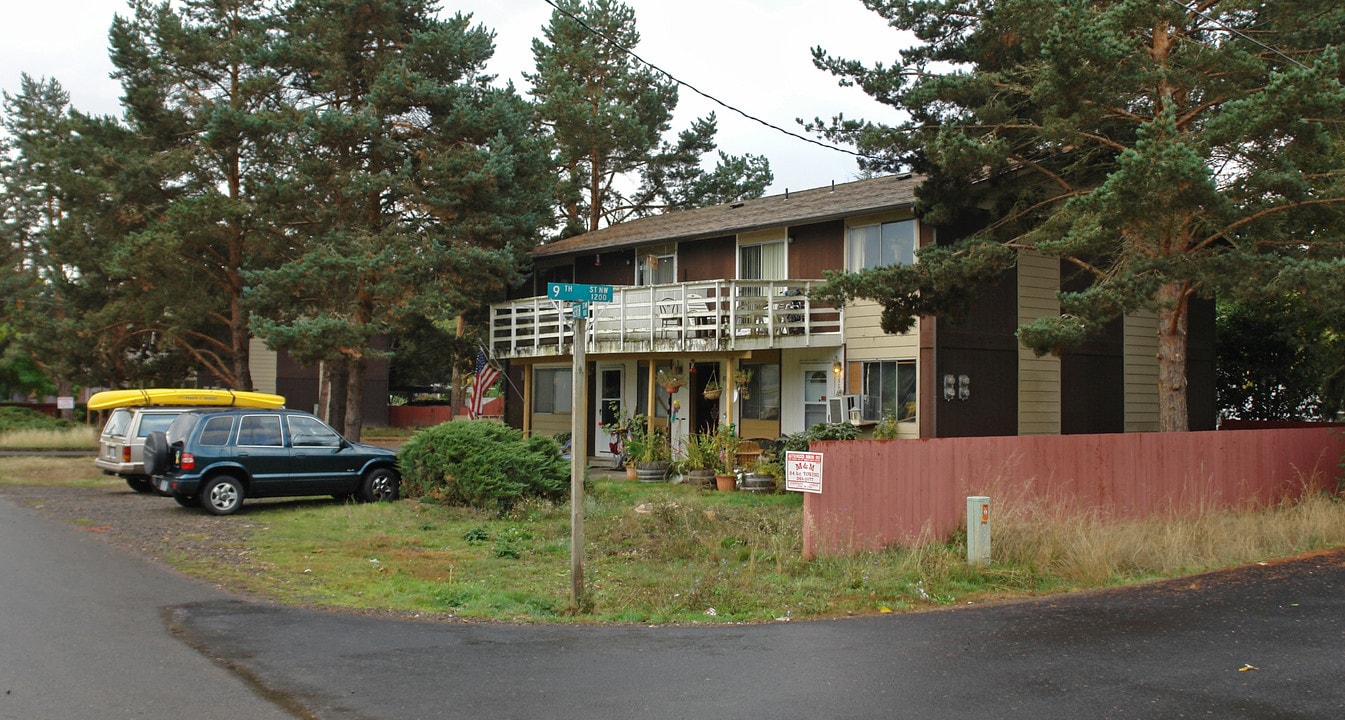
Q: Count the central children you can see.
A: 0